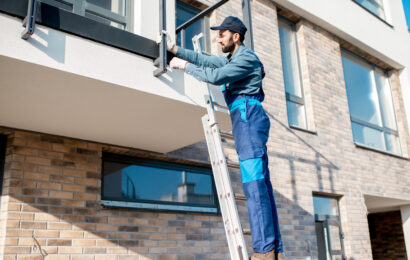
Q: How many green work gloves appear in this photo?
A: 0